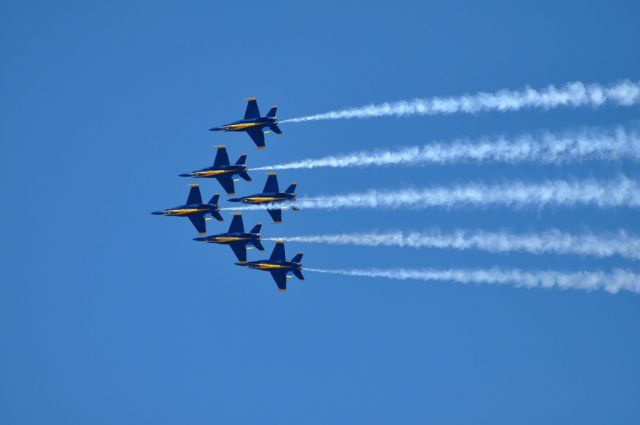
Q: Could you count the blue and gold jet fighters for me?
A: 6